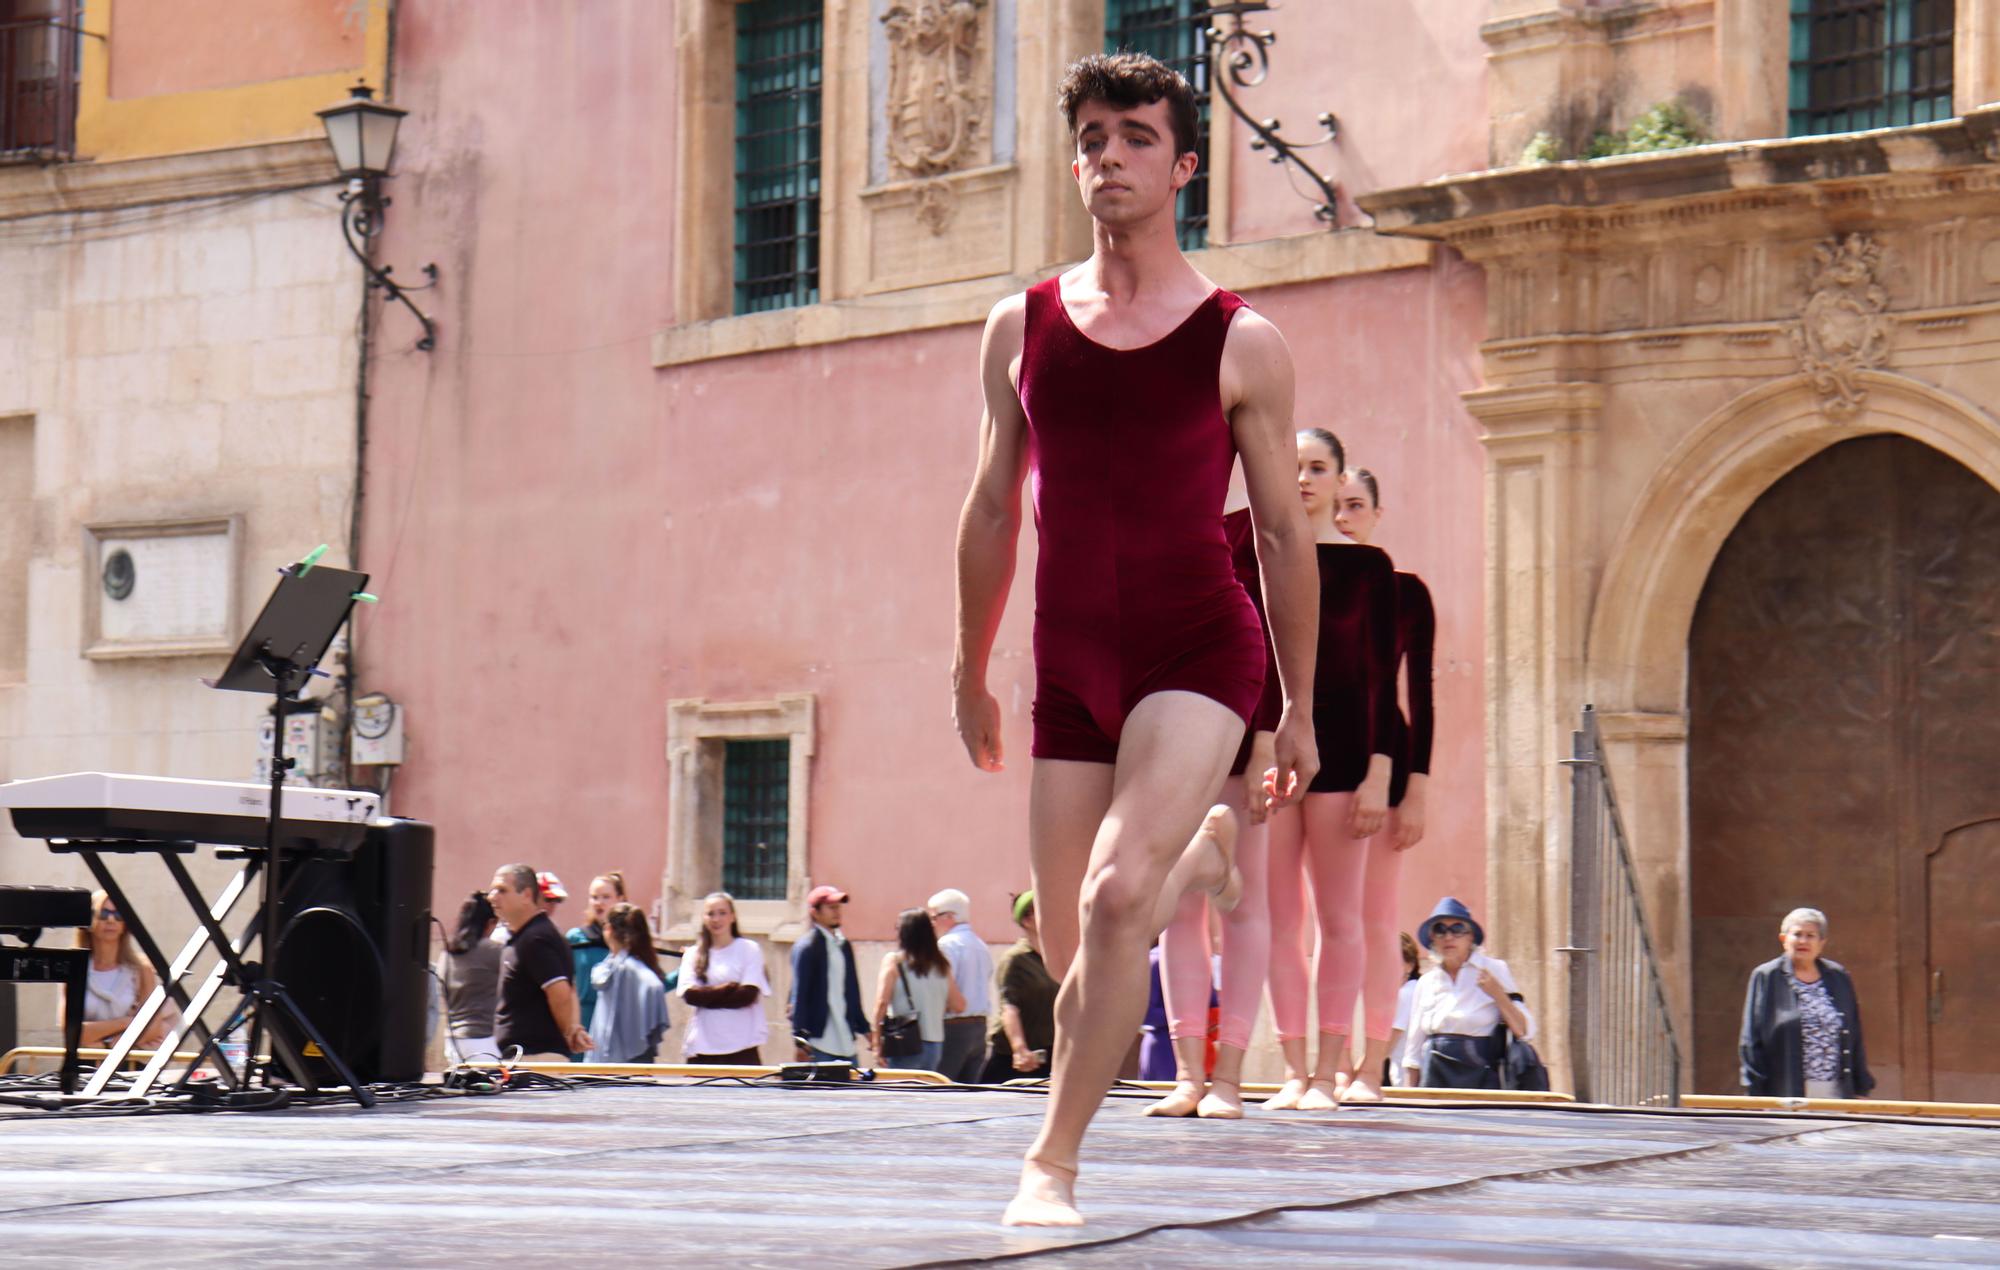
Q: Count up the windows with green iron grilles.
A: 4